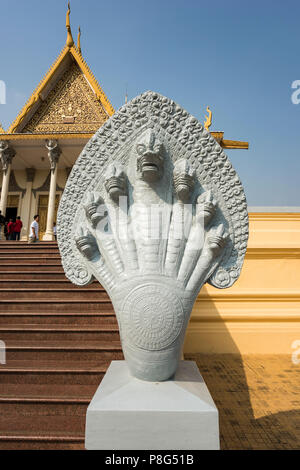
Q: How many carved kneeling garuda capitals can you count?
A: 2